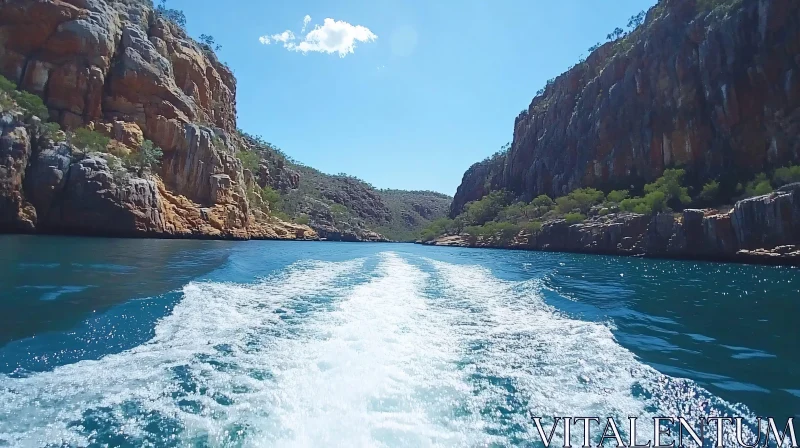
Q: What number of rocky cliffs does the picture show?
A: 2